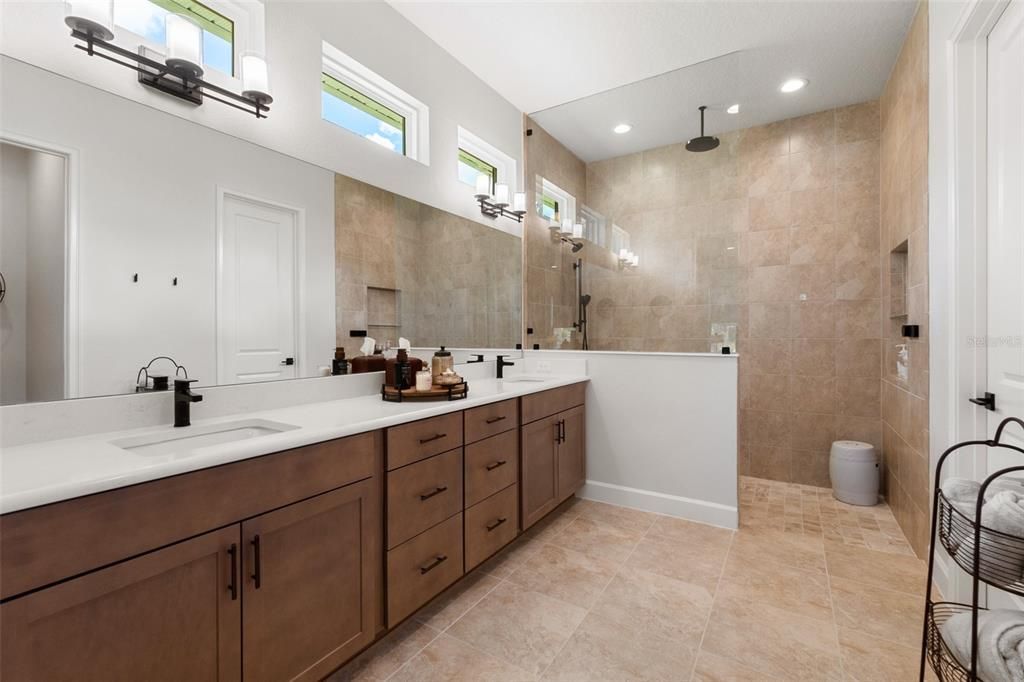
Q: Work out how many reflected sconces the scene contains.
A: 2